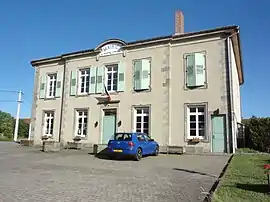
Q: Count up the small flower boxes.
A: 3